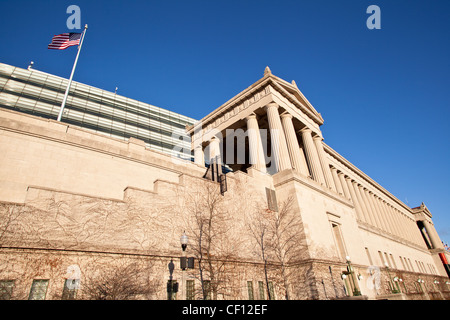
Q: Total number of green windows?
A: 9